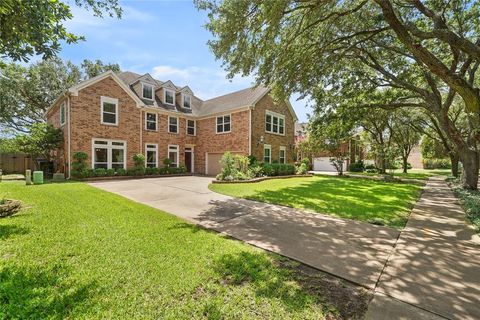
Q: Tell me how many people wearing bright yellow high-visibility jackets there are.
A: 0